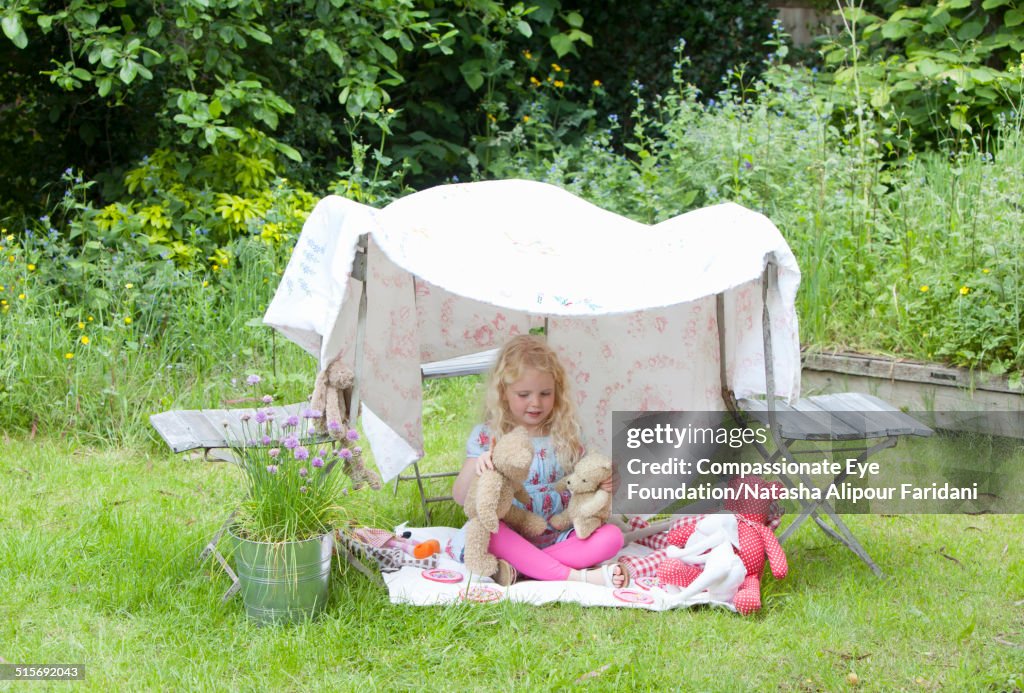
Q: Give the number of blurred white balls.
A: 0